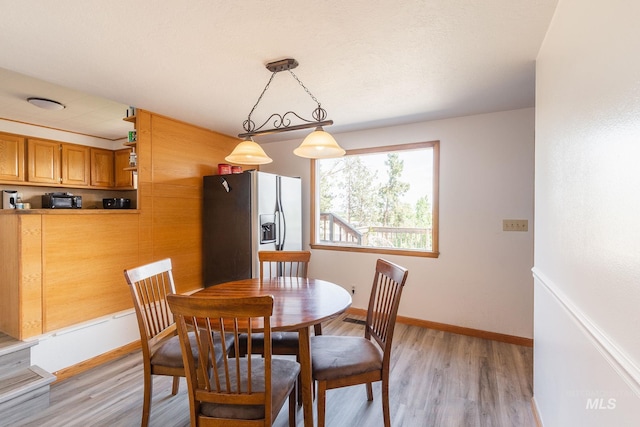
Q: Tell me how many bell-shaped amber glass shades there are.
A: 2